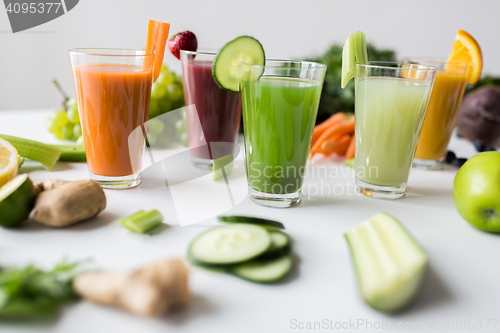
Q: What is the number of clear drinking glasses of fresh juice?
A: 5